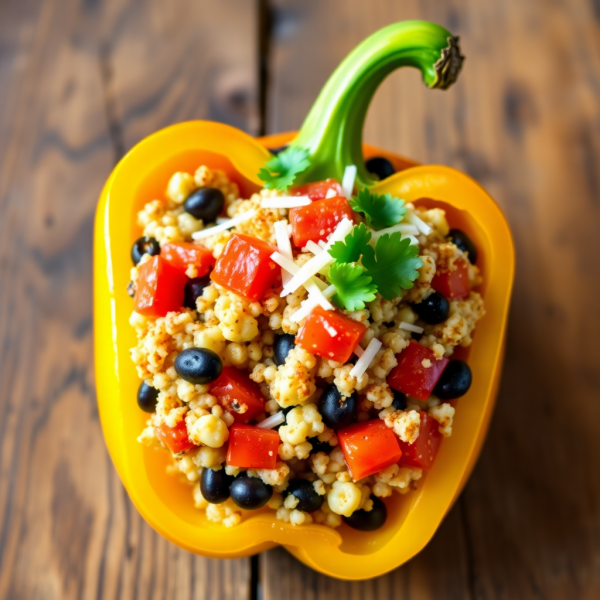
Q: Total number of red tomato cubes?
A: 13